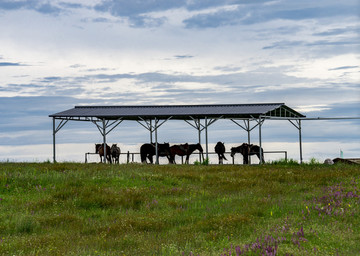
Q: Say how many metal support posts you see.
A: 9